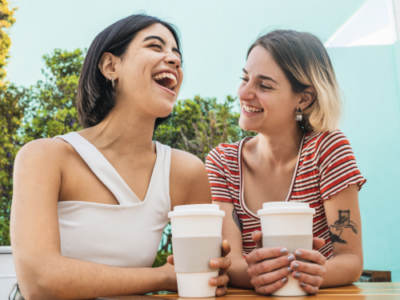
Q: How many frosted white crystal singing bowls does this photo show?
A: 0